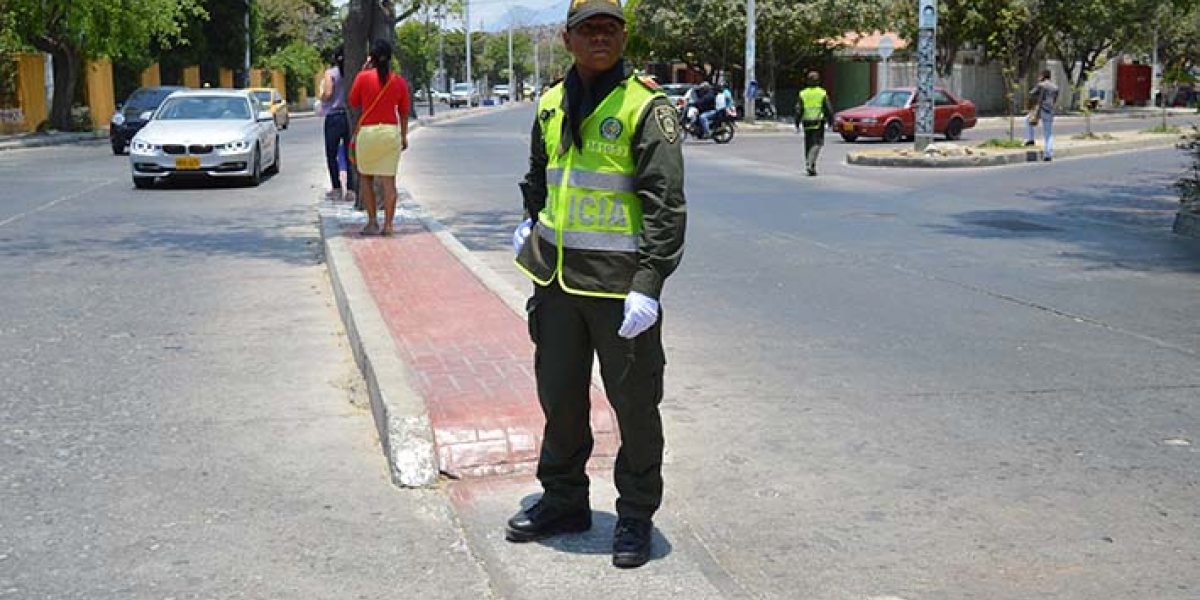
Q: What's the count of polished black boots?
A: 2